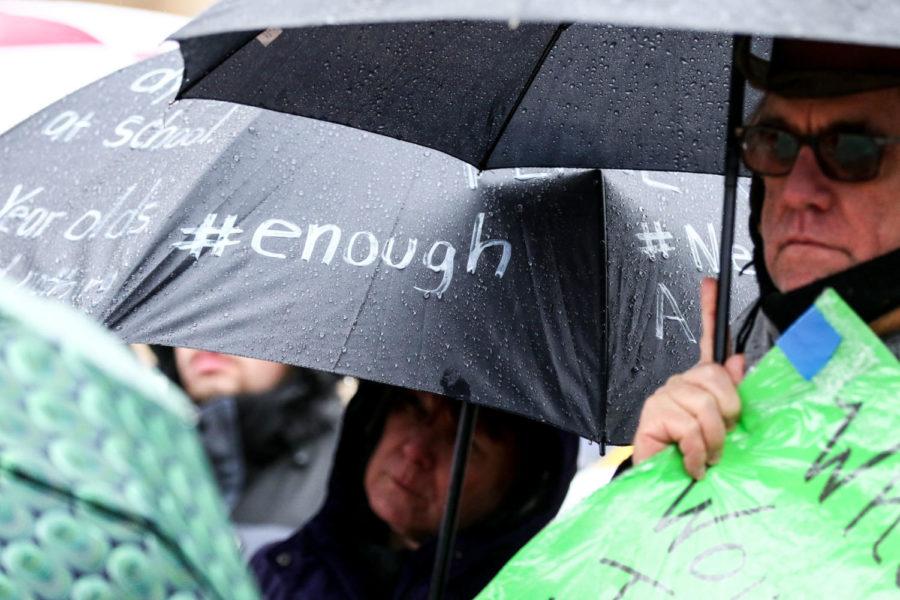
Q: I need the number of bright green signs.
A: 1